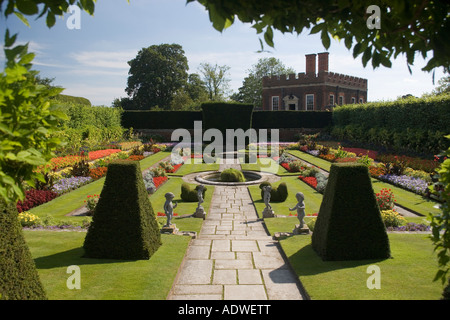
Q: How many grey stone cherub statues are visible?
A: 4